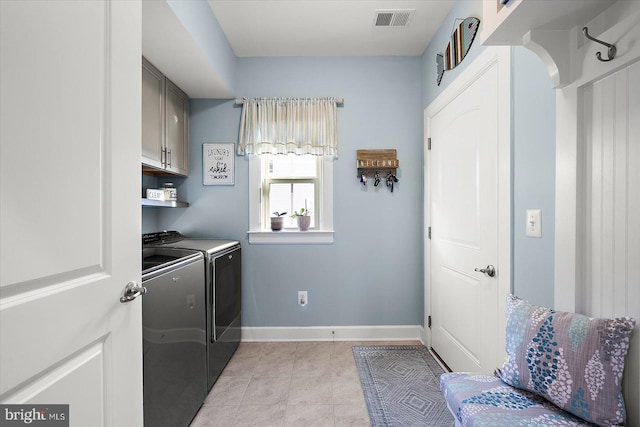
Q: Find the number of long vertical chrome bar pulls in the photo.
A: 2